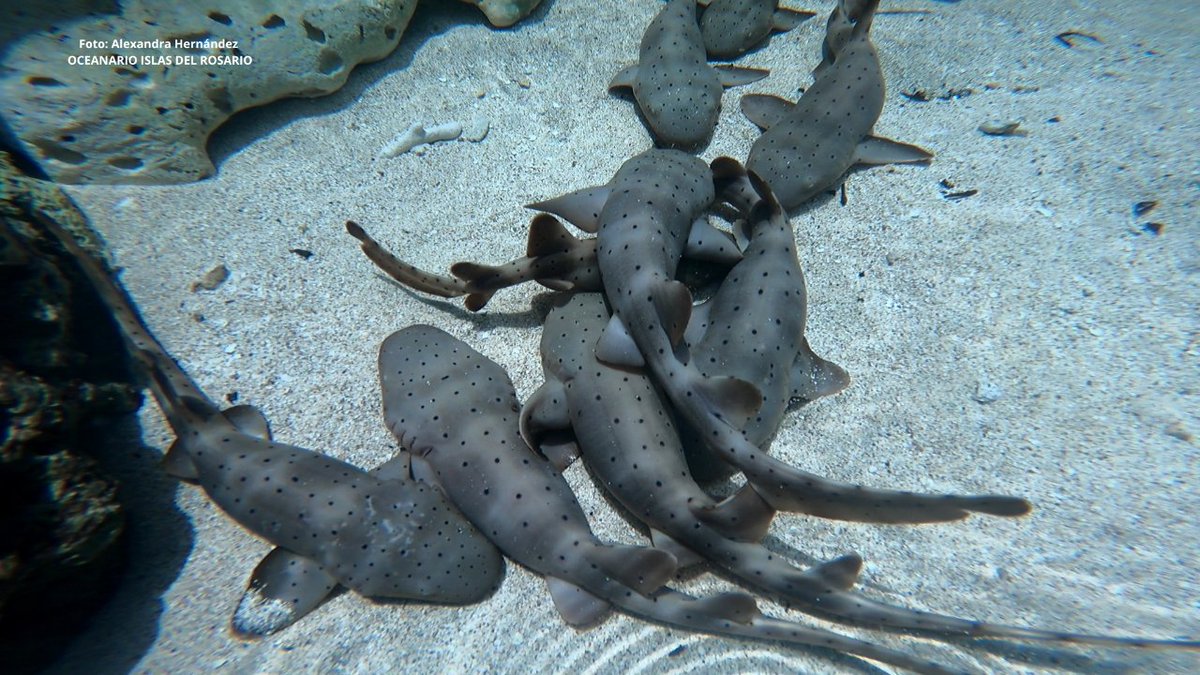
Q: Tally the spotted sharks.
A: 9